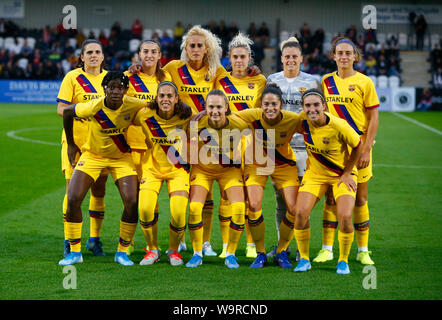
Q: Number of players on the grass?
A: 11